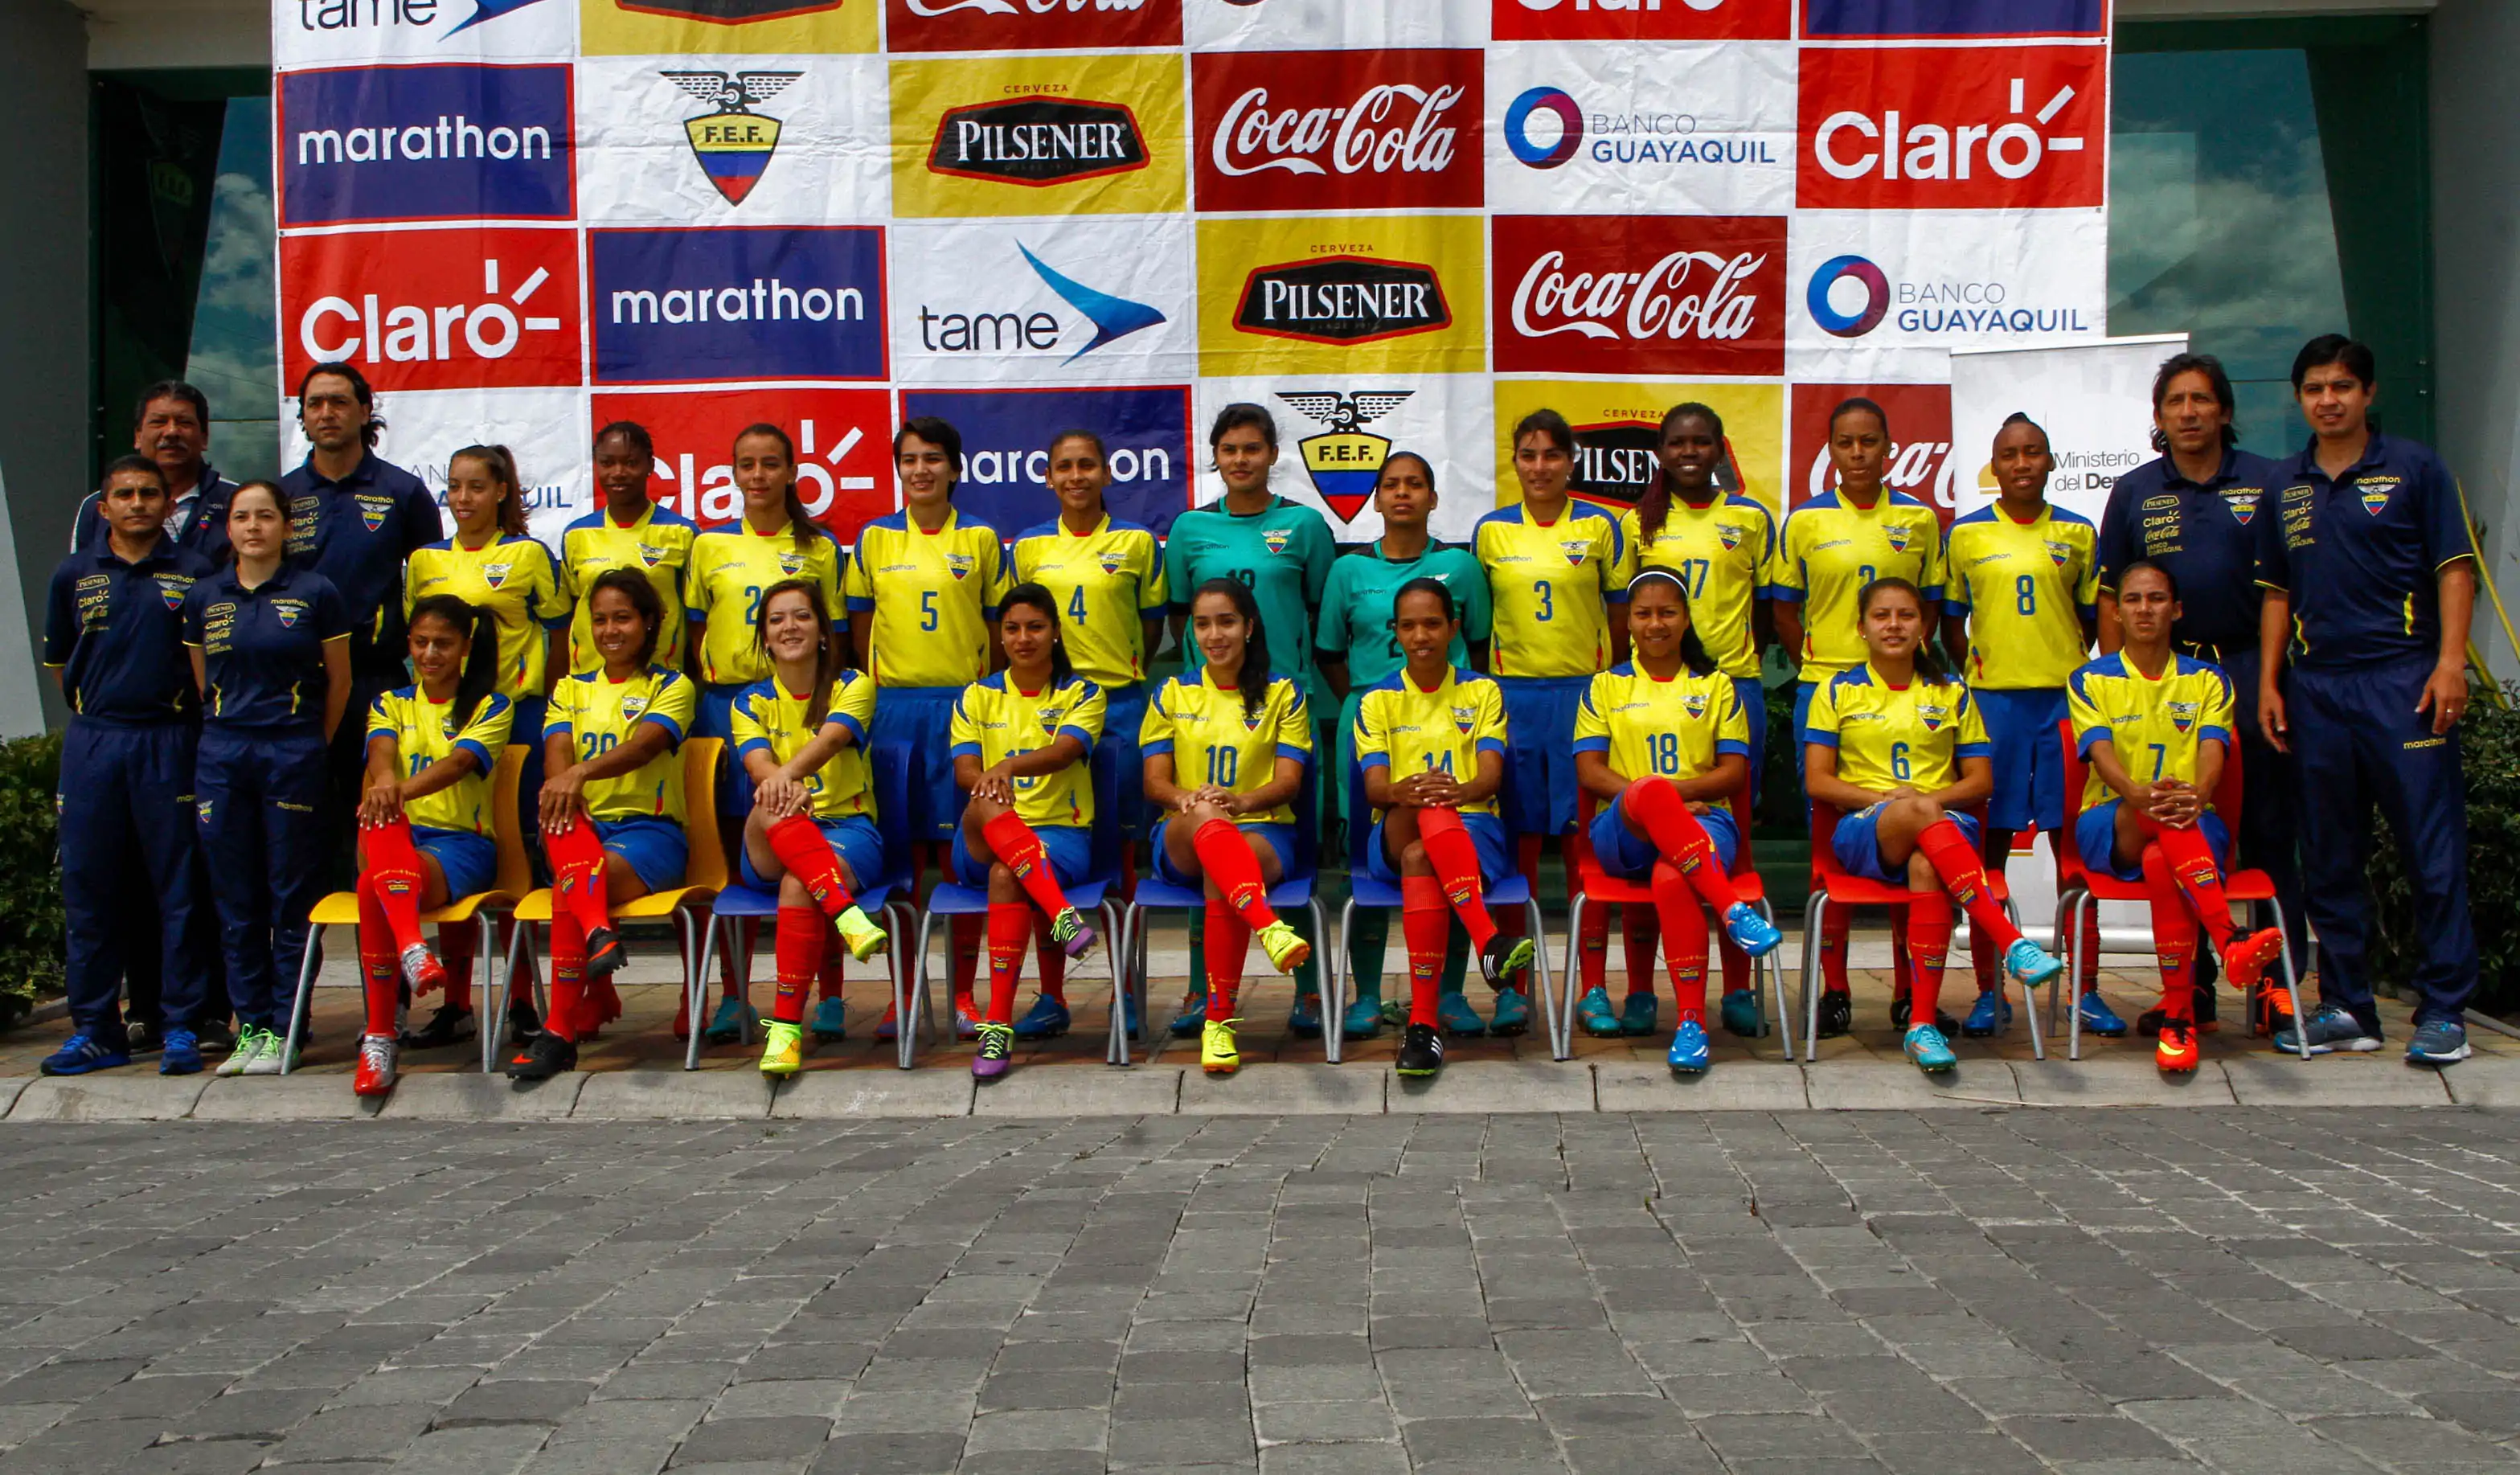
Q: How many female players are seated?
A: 9